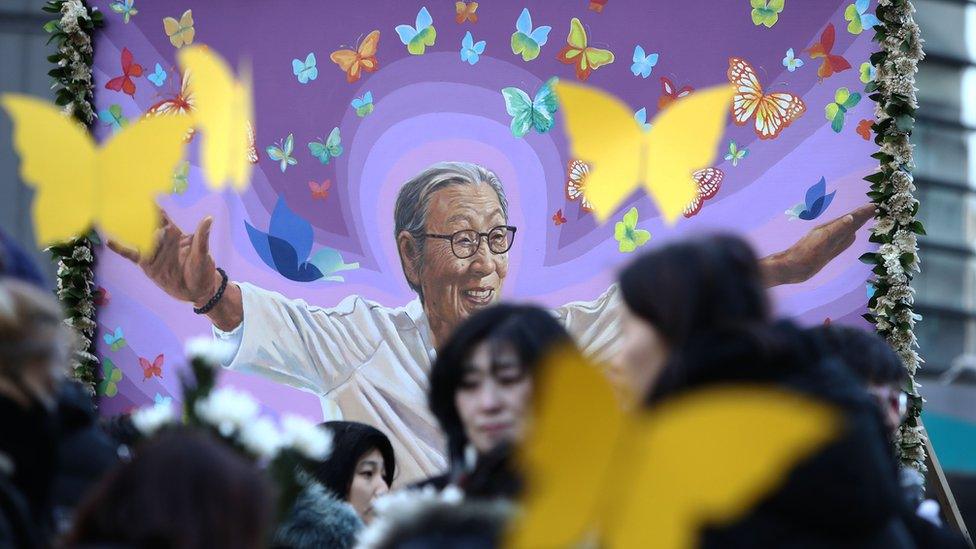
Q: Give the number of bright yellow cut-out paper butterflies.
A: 4